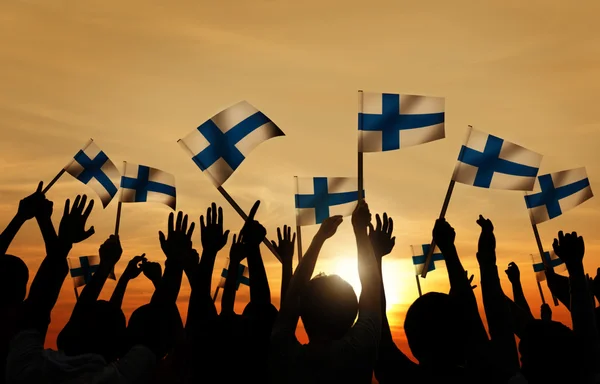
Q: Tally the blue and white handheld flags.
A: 11